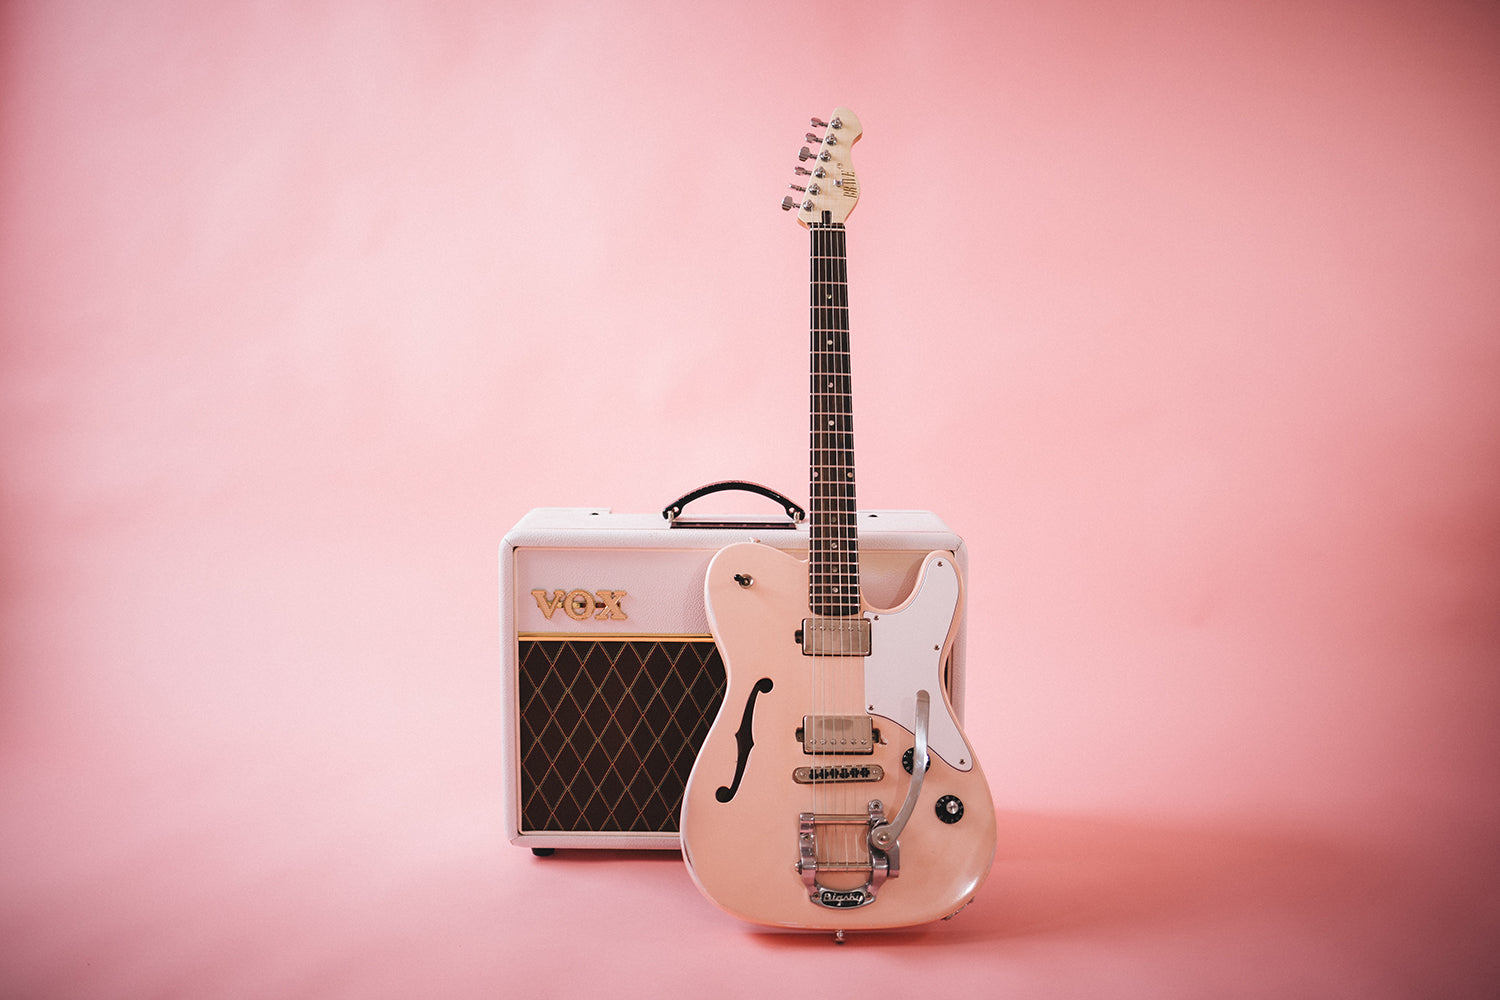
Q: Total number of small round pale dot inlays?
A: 10